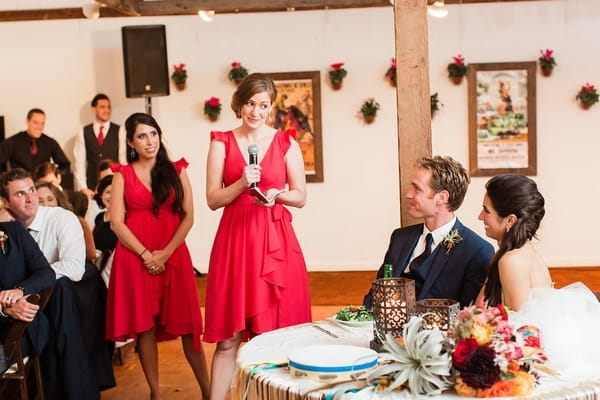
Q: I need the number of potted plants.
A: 10